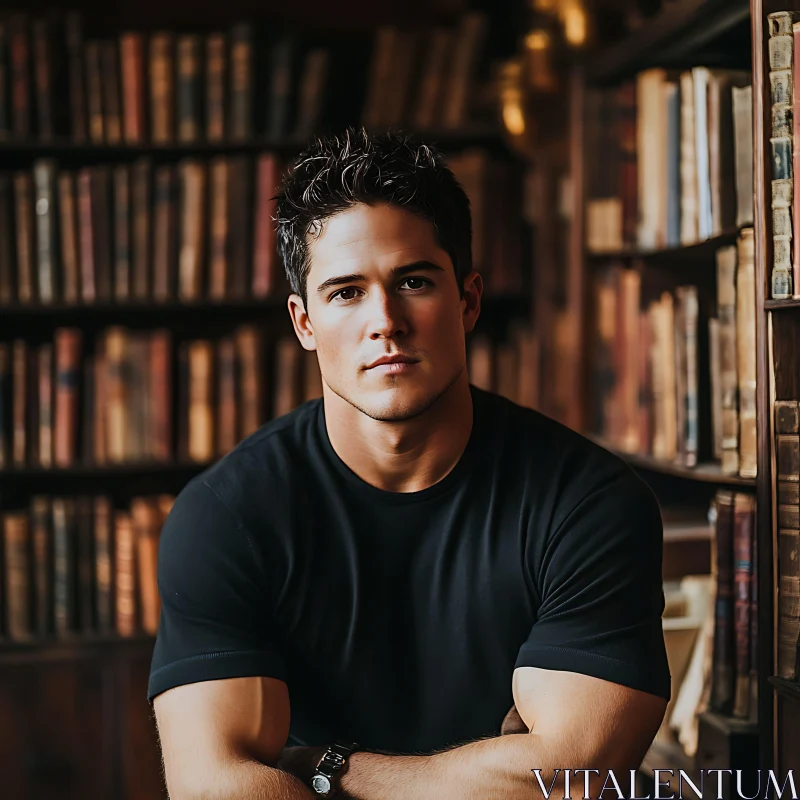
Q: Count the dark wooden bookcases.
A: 2